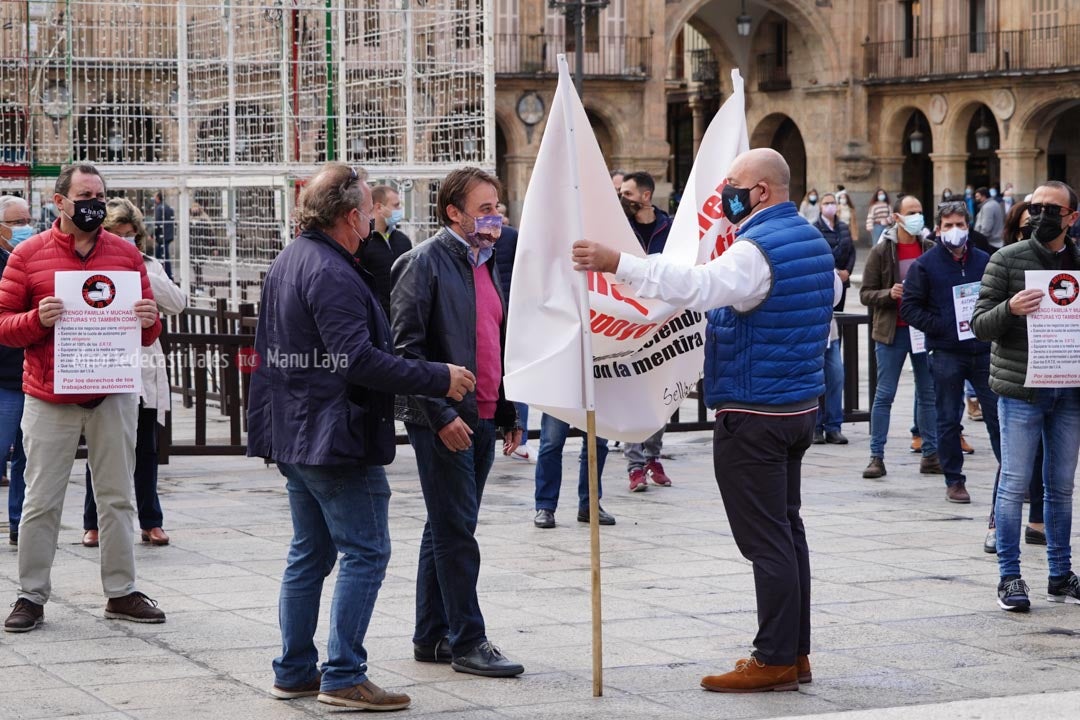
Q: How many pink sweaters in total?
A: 1